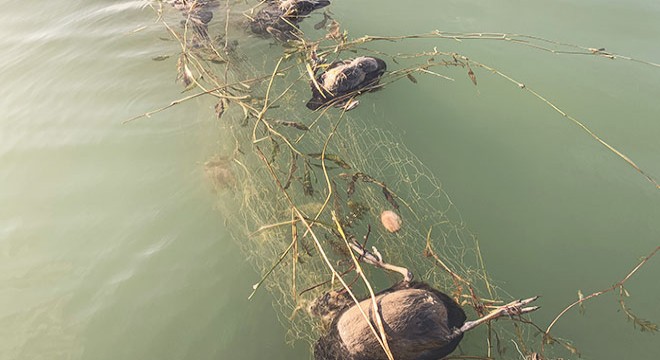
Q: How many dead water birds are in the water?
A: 4